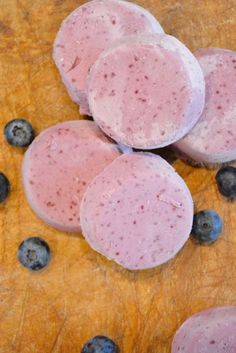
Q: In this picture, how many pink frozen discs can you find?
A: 6